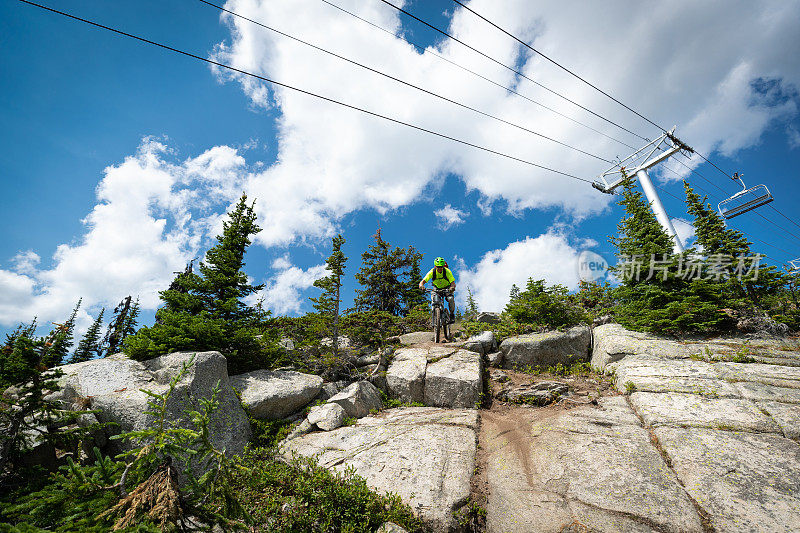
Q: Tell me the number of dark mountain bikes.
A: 1